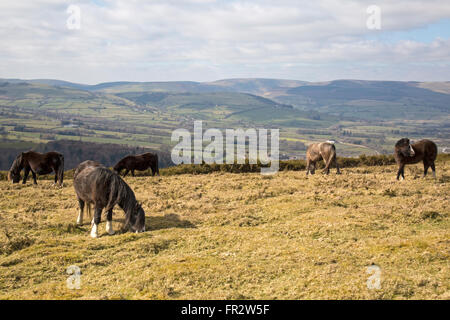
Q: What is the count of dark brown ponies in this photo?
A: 4